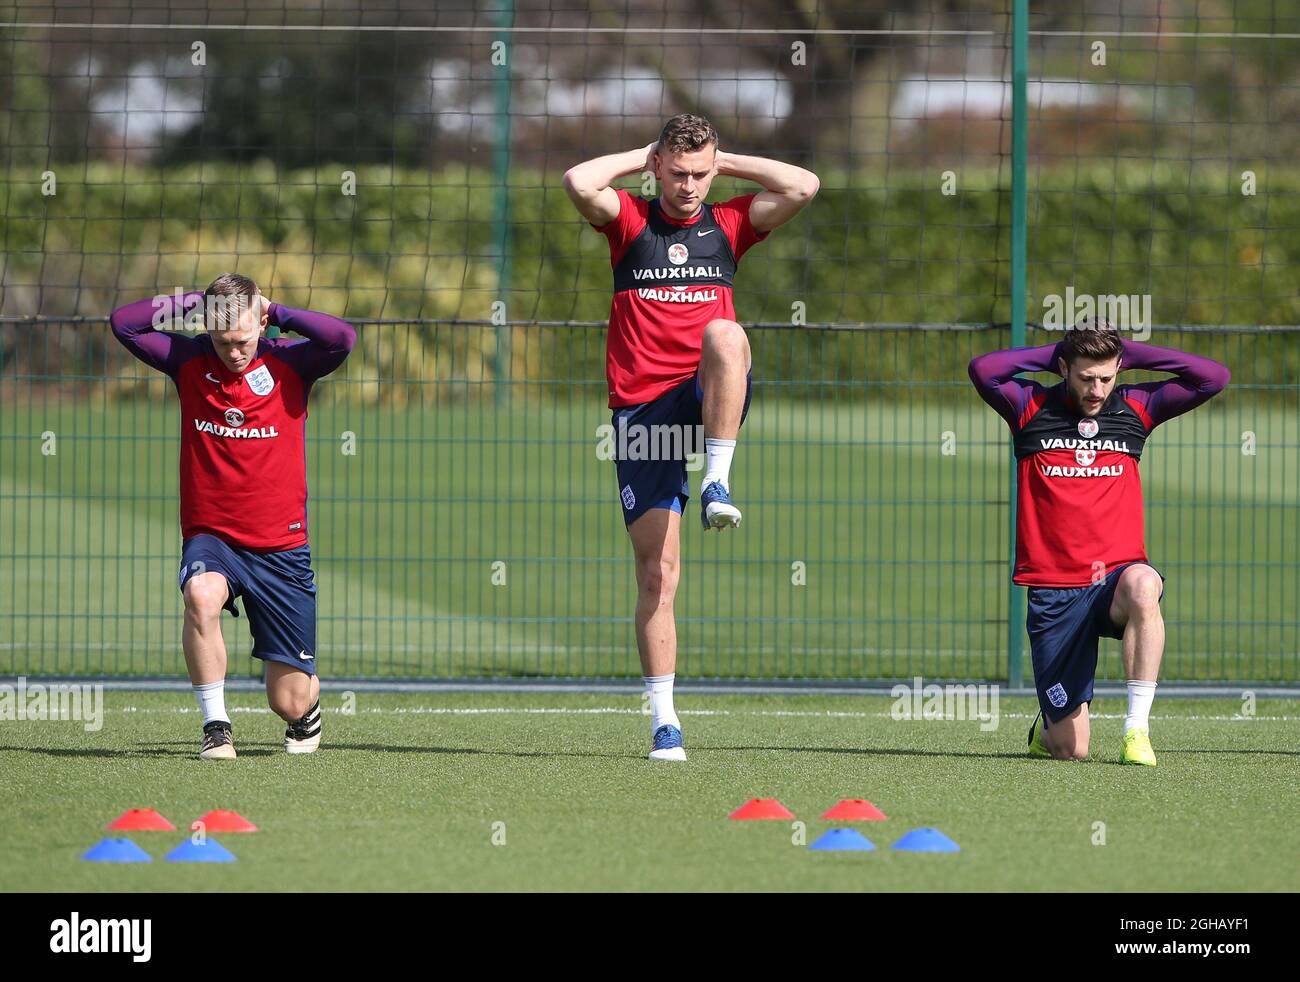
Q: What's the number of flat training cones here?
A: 8